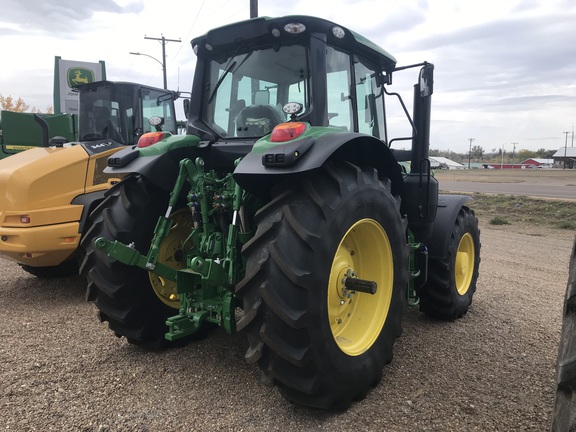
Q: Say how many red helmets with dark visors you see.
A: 0